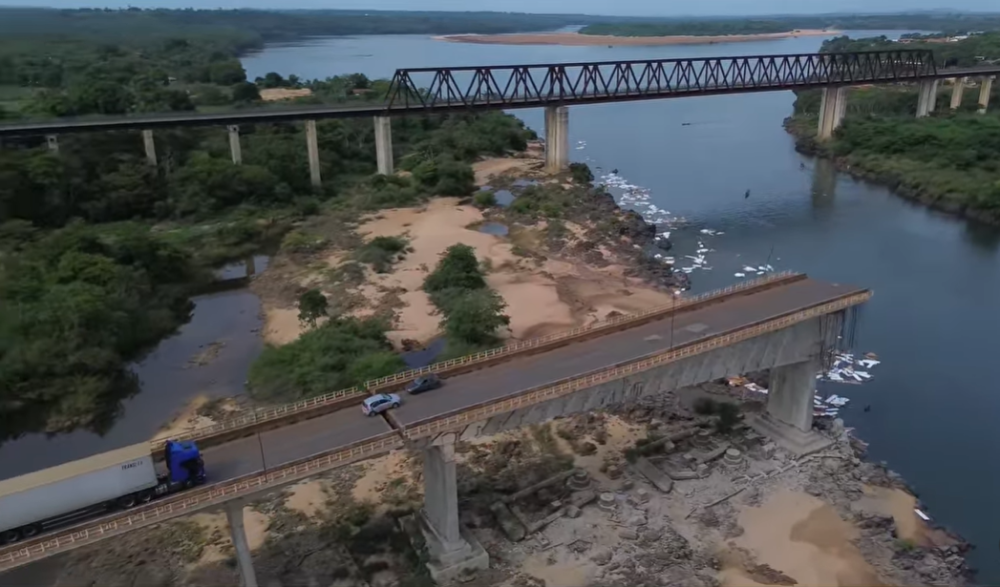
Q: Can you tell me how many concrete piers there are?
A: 13